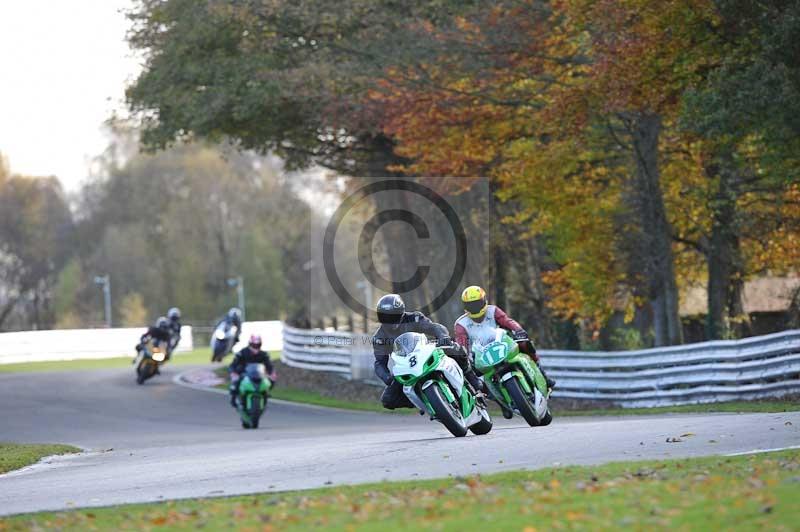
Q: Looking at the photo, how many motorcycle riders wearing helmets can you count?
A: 6